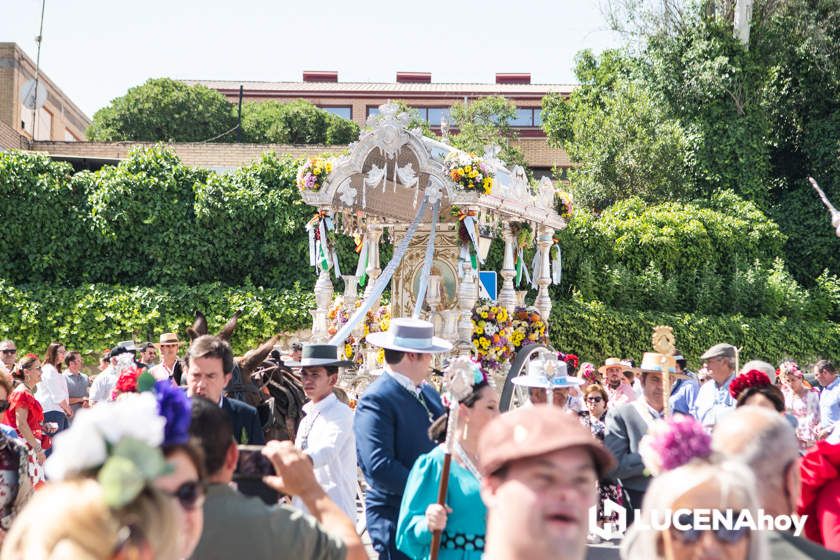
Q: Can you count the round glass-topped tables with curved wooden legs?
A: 0